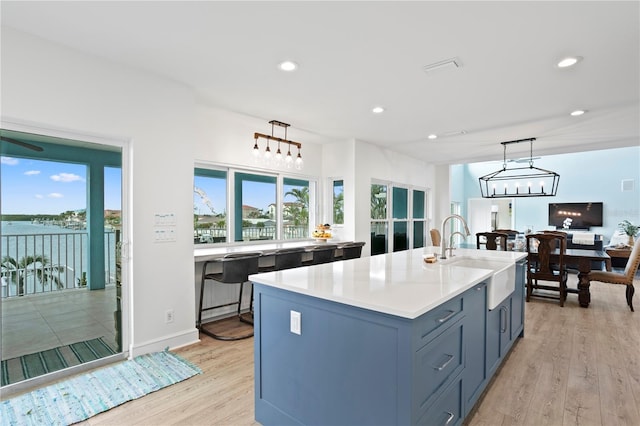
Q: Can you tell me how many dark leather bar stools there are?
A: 4